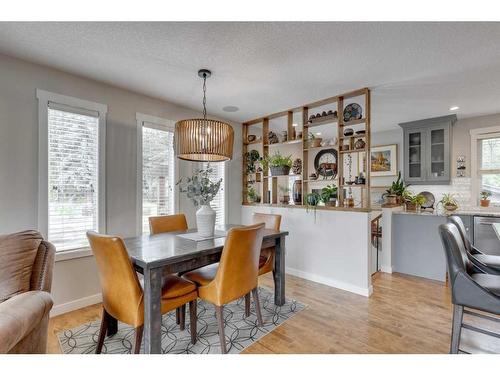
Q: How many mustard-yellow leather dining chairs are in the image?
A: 4